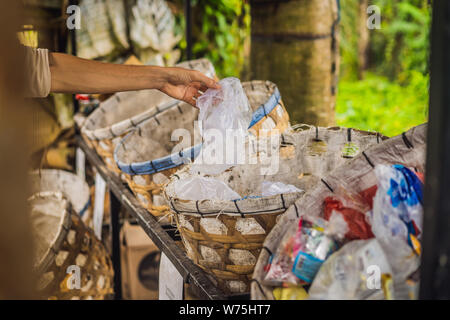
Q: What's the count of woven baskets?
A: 6